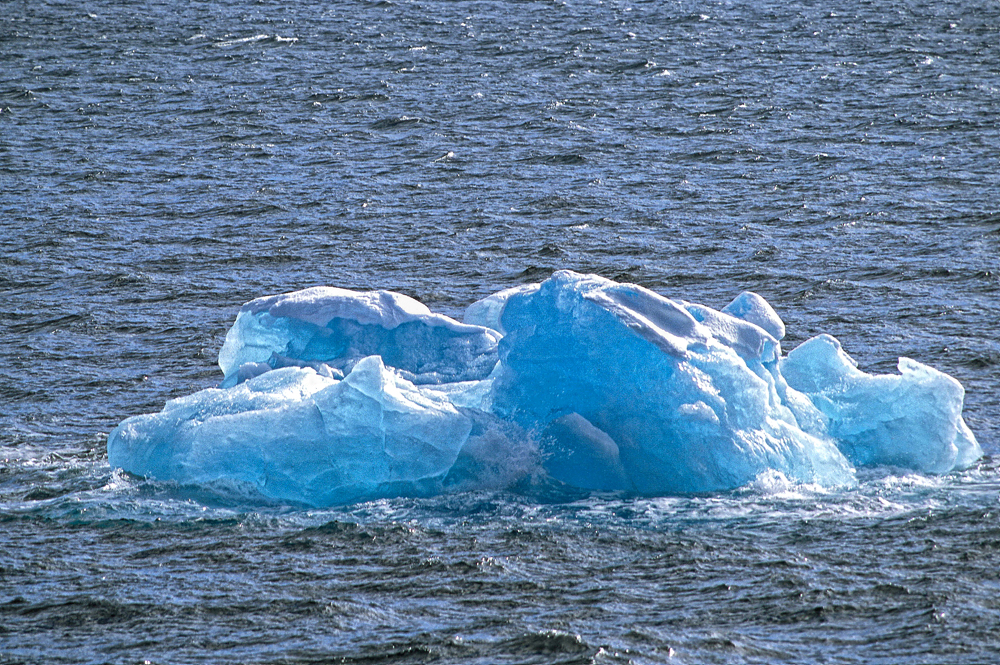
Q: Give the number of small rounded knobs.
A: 1